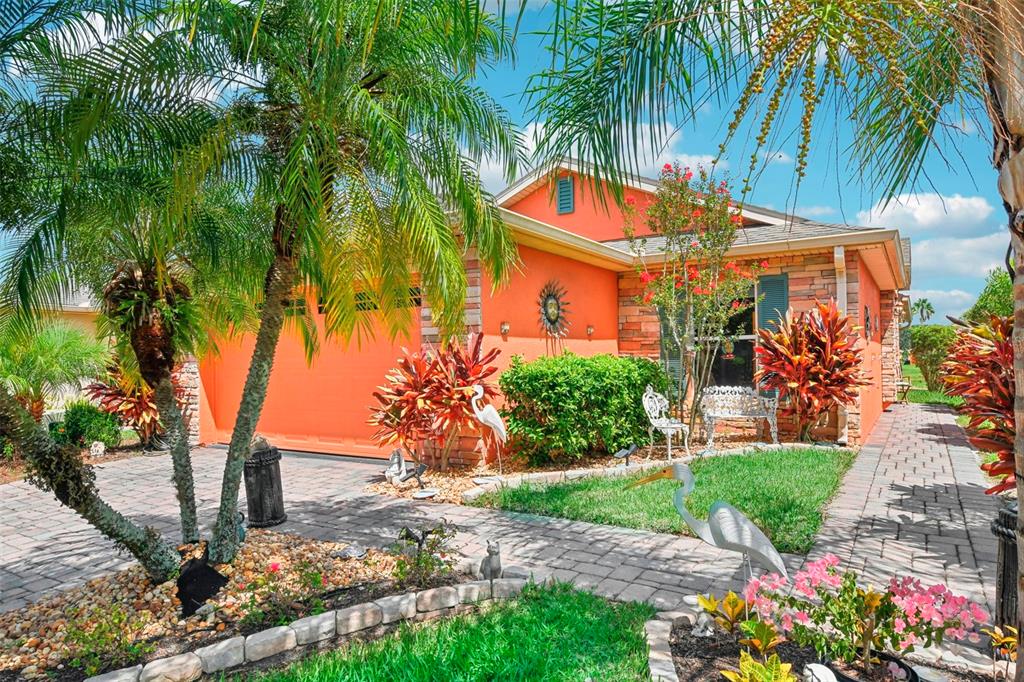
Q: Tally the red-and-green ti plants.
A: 4